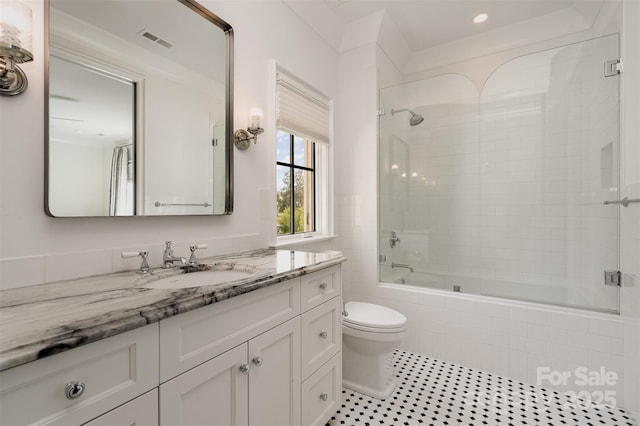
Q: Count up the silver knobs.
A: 6